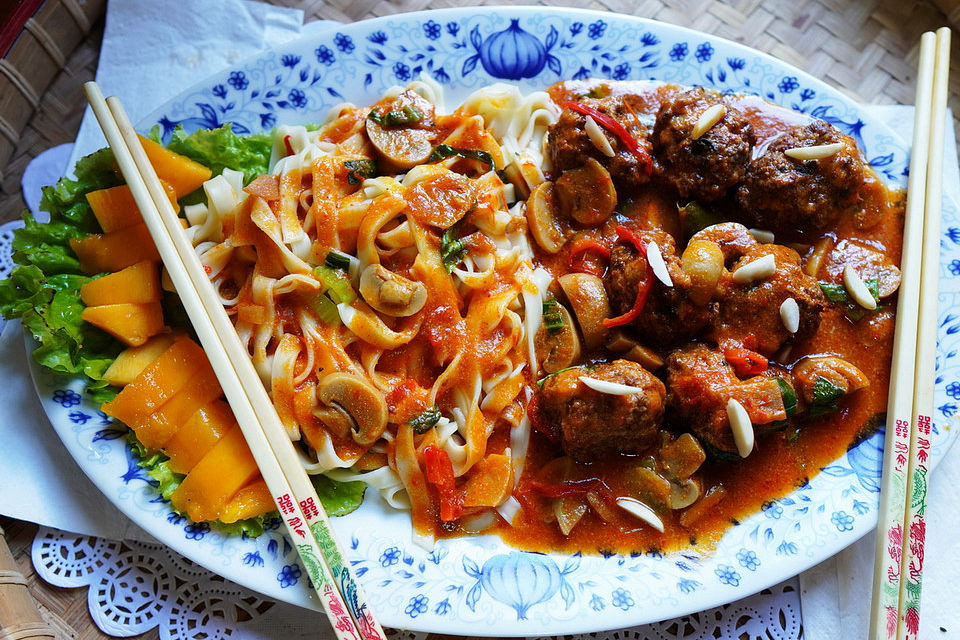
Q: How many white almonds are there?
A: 11